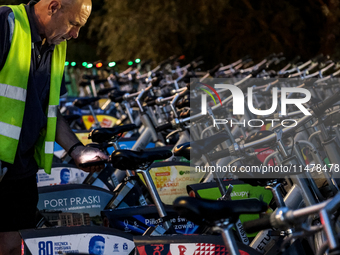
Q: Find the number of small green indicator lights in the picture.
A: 7